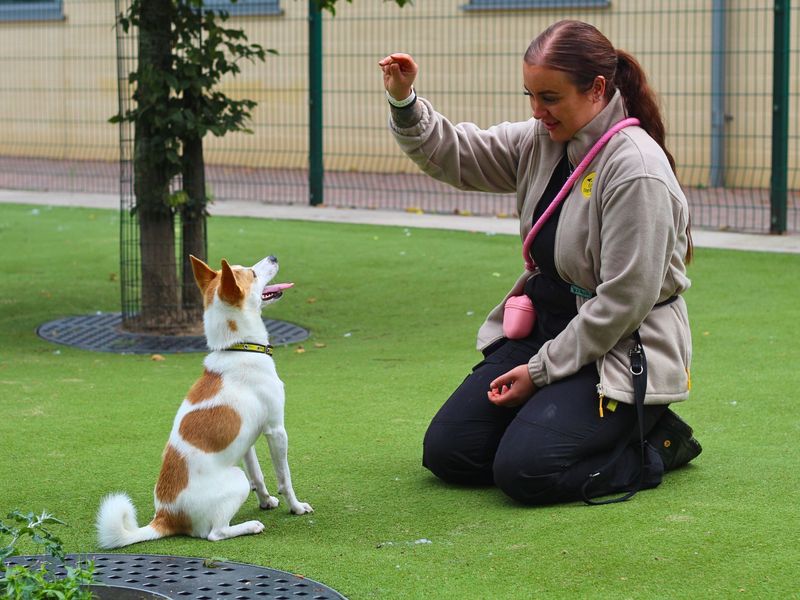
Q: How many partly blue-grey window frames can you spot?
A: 3